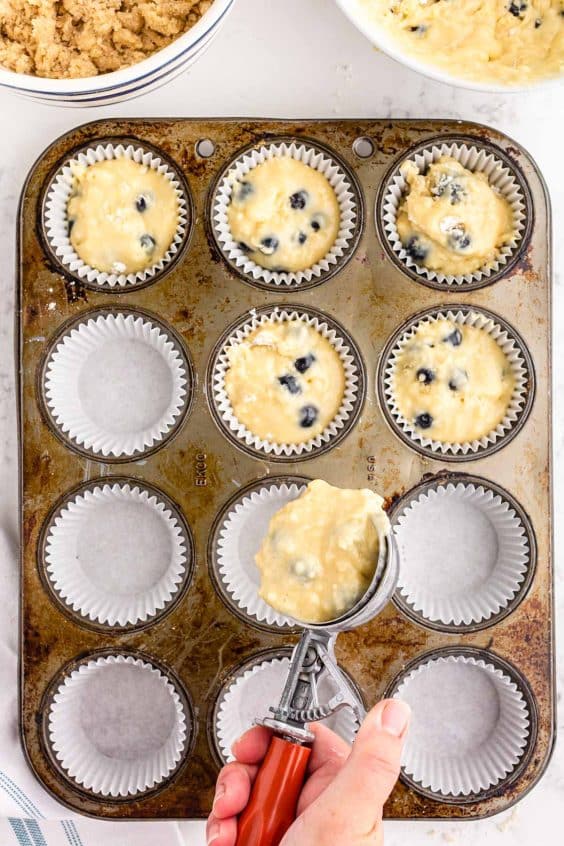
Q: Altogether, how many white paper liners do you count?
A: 12